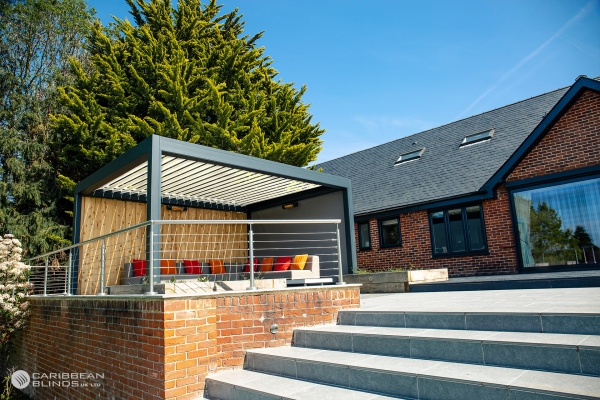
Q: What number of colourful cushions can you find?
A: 8